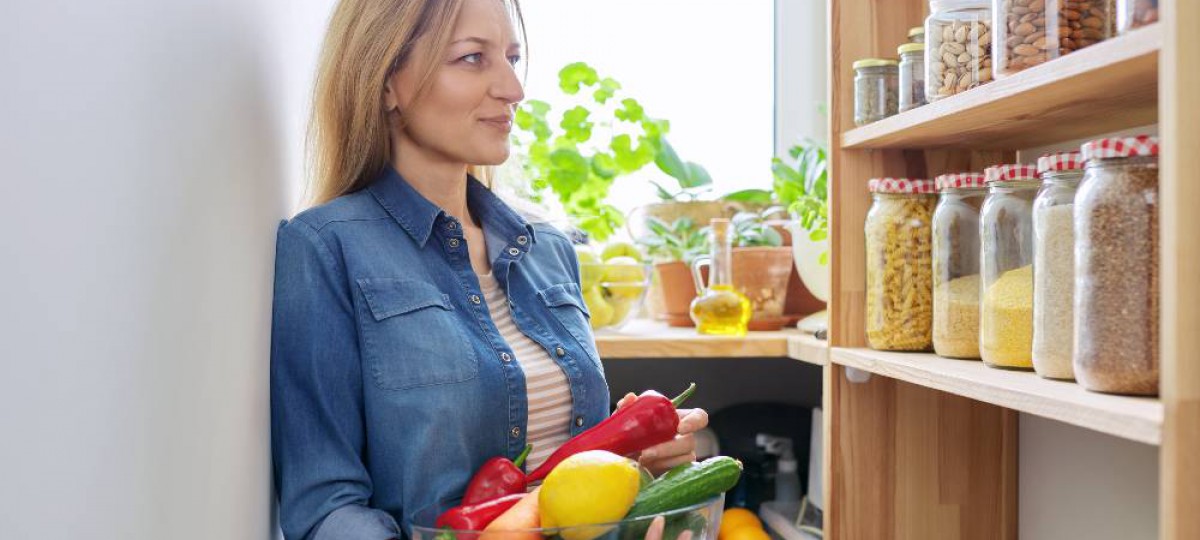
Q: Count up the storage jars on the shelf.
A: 11